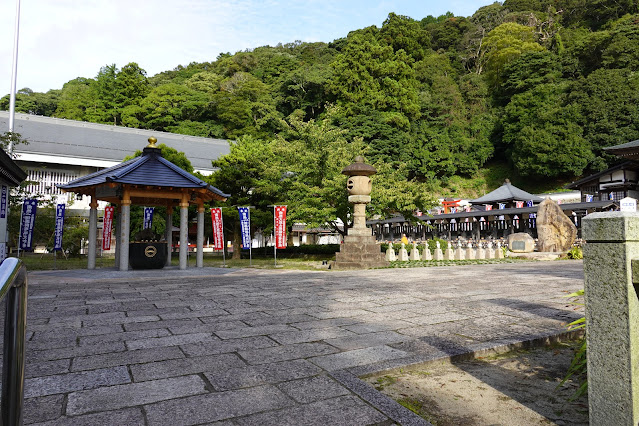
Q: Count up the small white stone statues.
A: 11